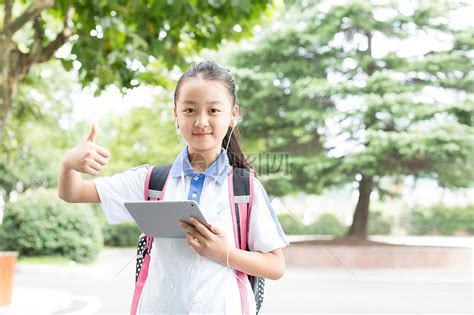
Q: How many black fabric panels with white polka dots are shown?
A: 2